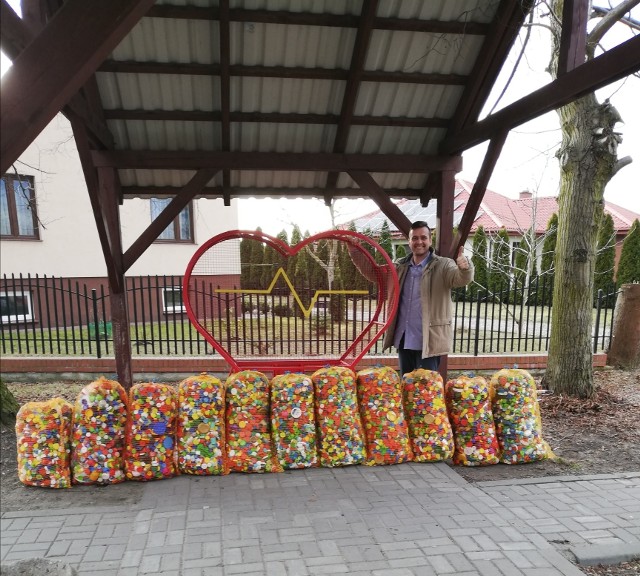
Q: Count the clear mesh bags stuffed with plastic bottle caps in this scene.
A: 11